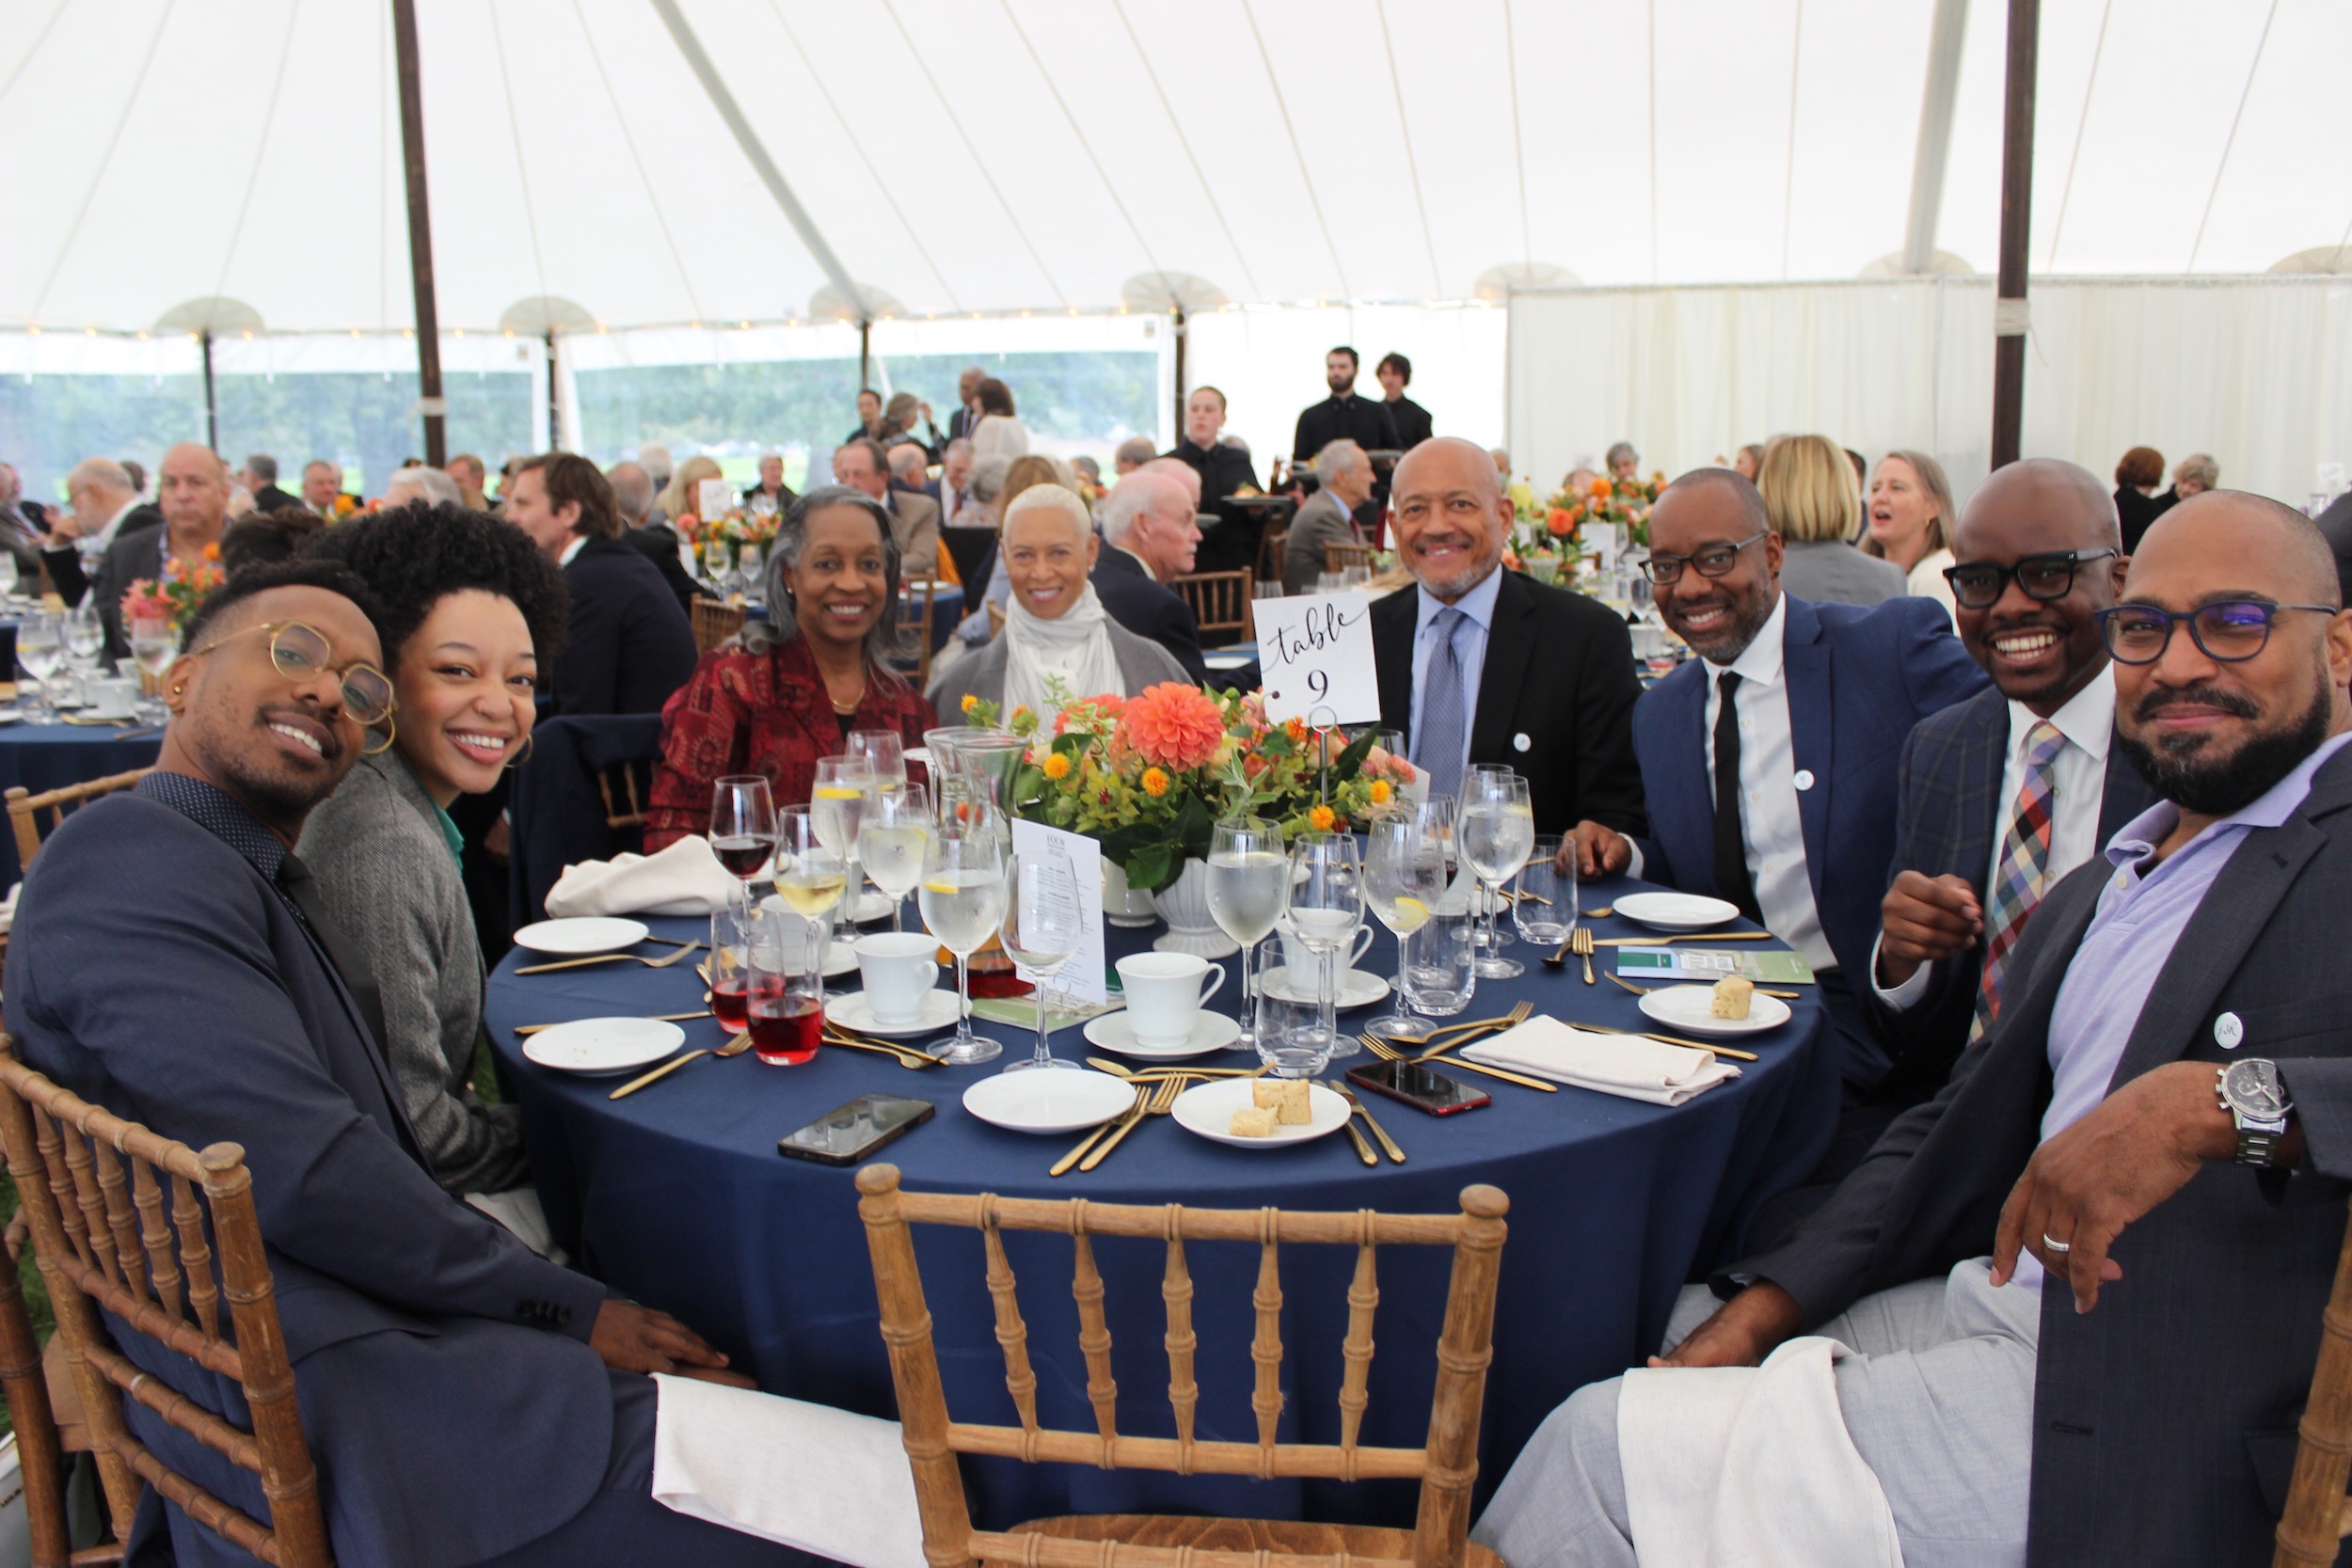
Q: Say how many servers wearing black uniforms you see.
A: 3